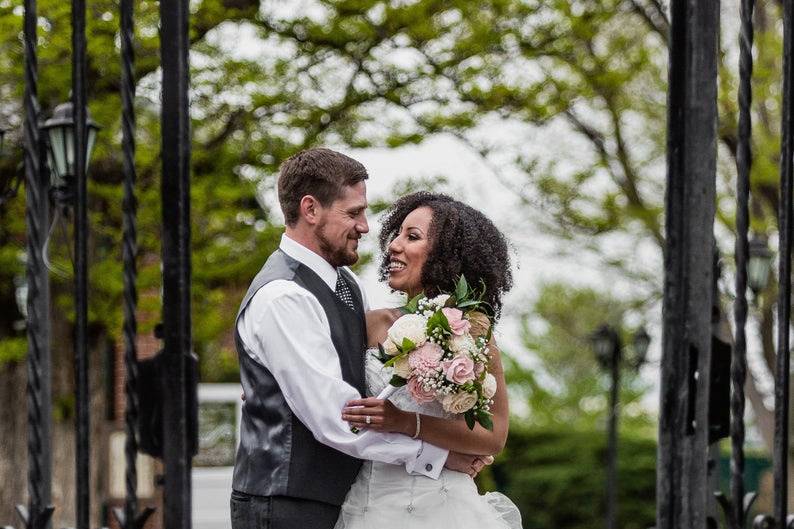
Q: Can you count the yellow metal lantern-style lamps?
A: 0